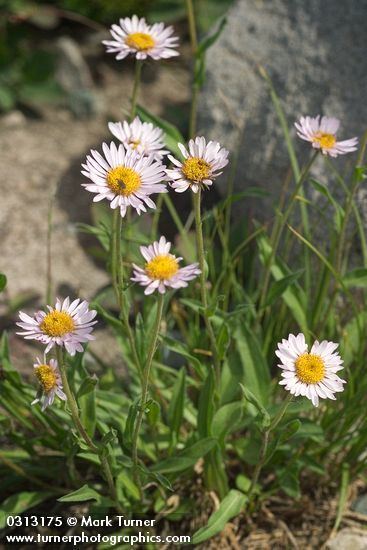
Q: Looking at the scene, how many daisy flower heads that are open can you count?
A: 9